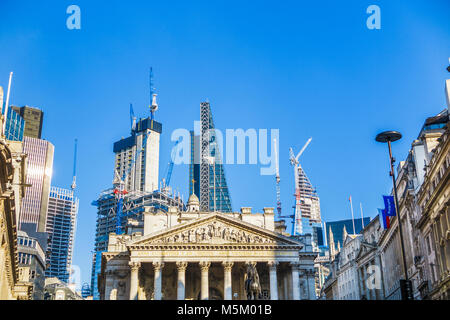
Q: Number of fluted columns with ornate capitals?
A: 8